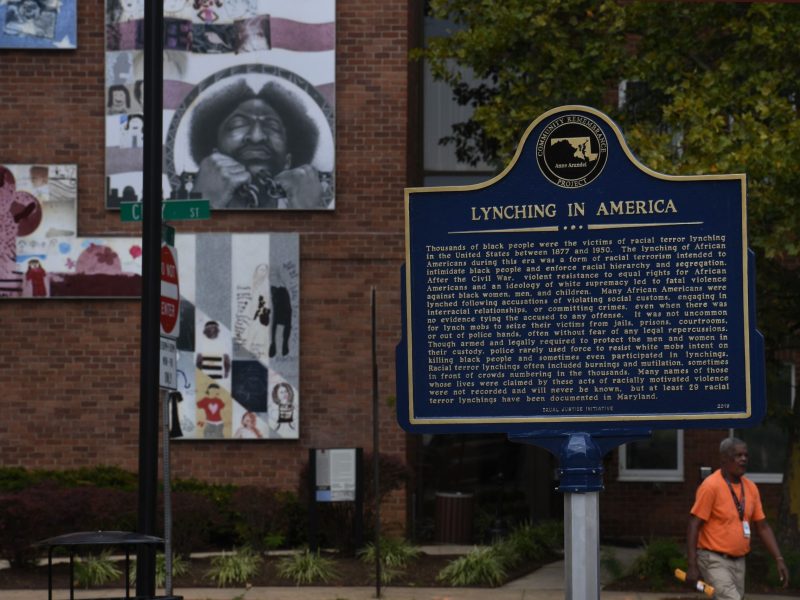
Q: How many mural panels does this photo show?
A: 4